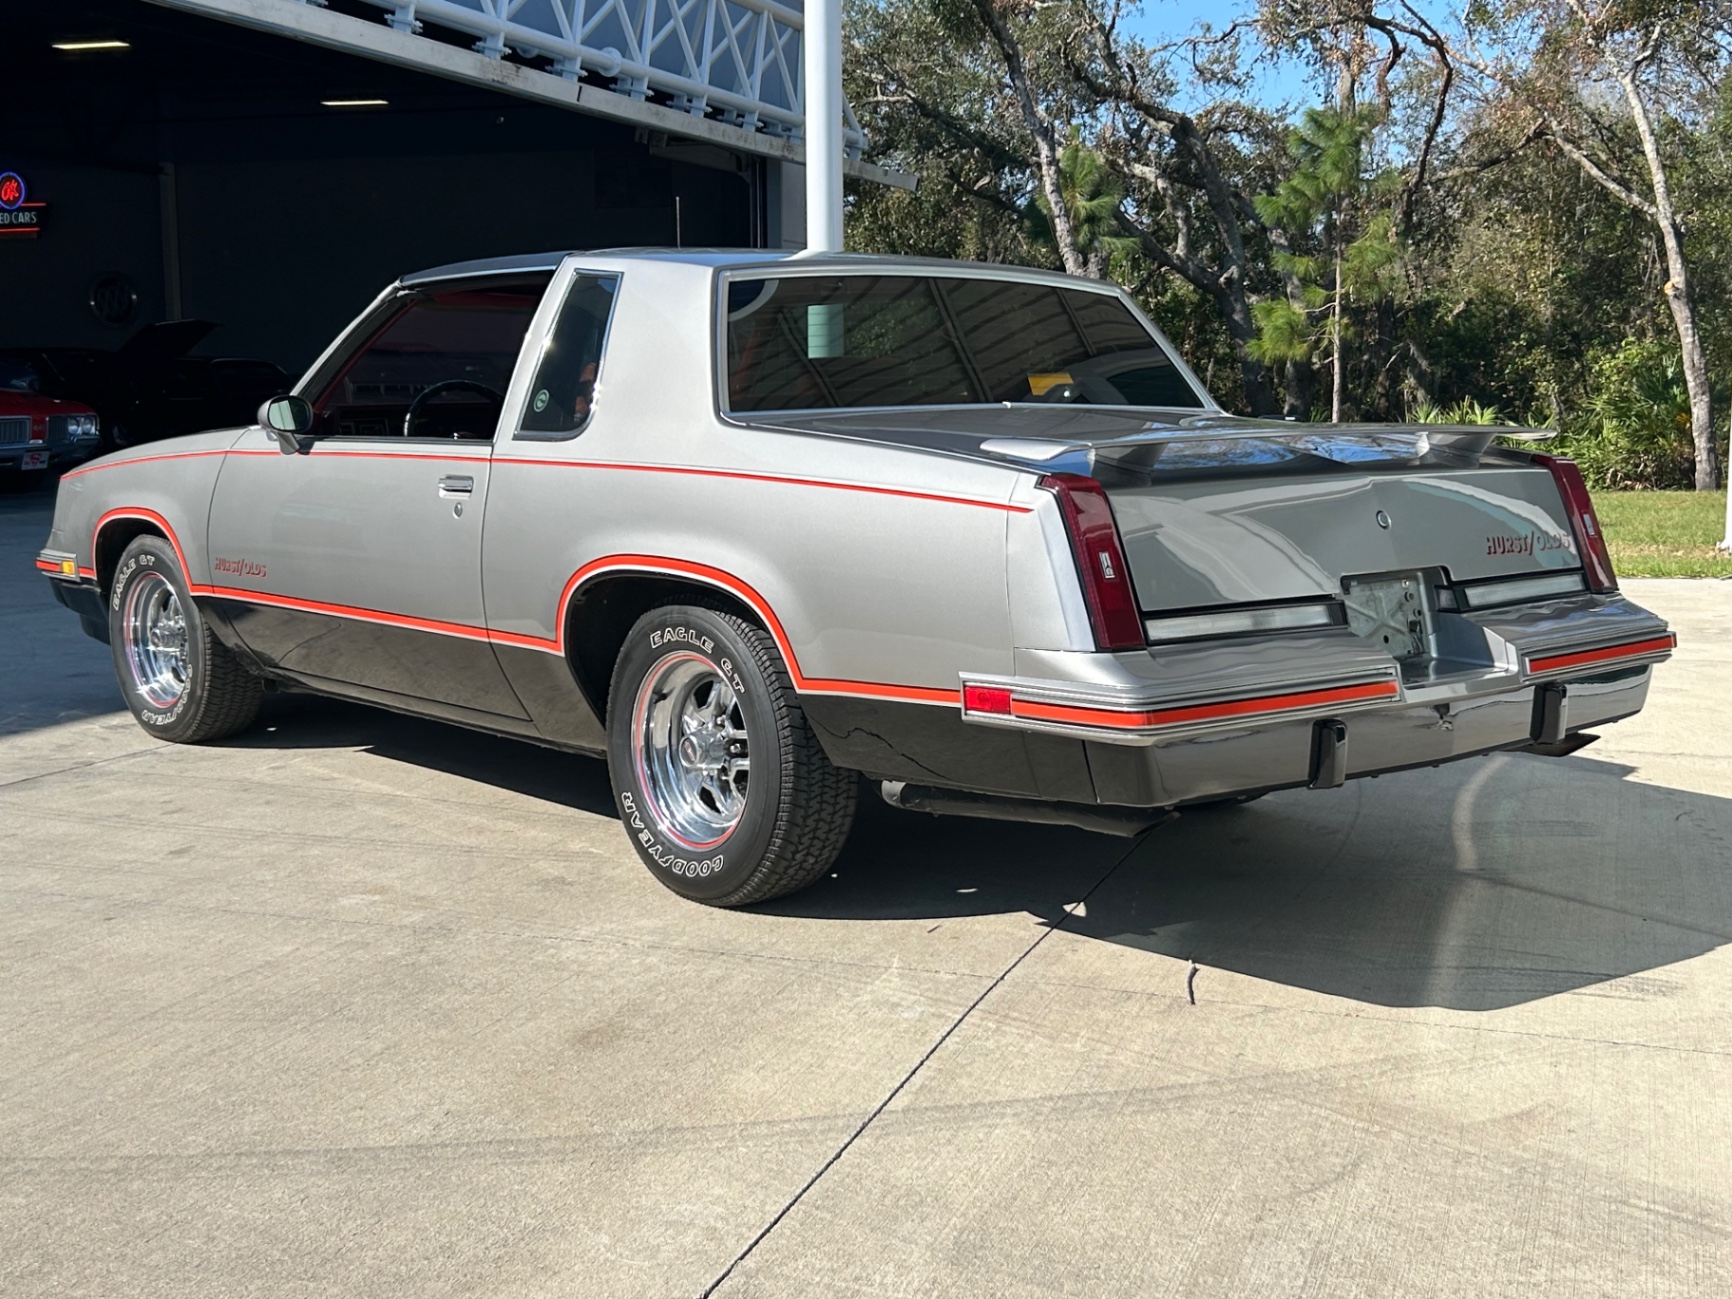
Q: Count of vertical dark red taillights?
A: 2